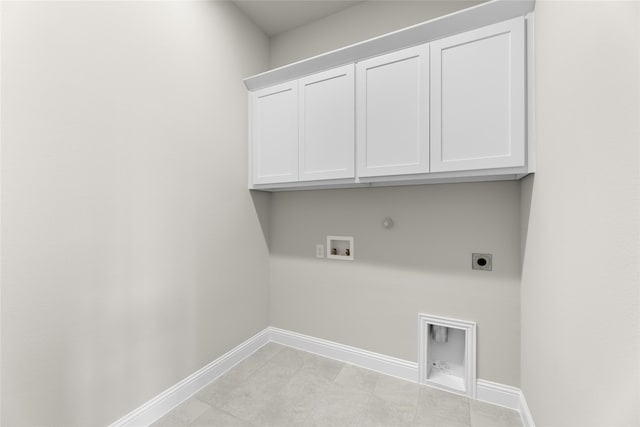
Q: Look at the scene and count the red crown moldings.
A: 0